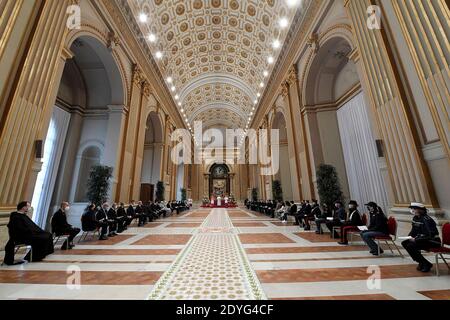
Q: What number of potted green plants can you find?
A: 6